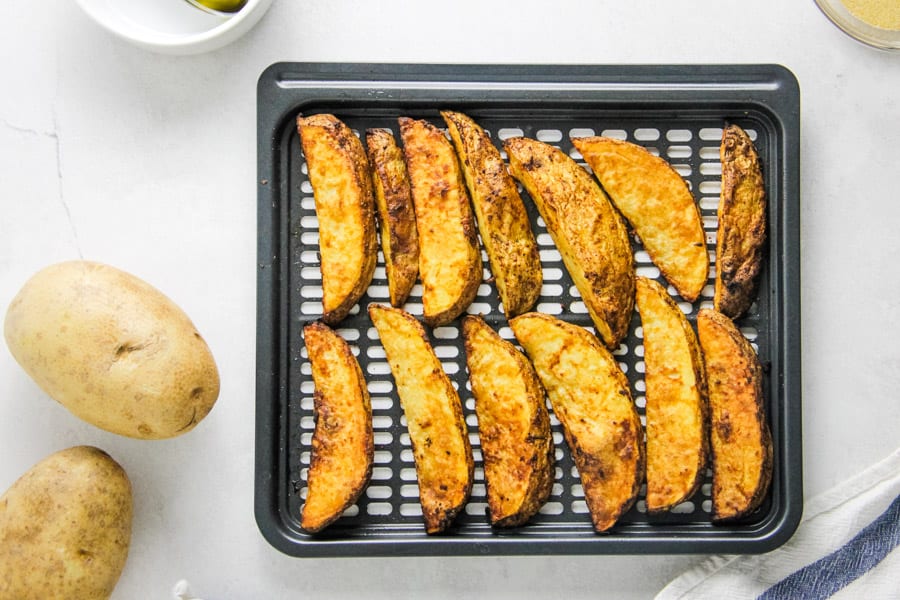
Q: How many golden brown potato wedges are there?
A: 13